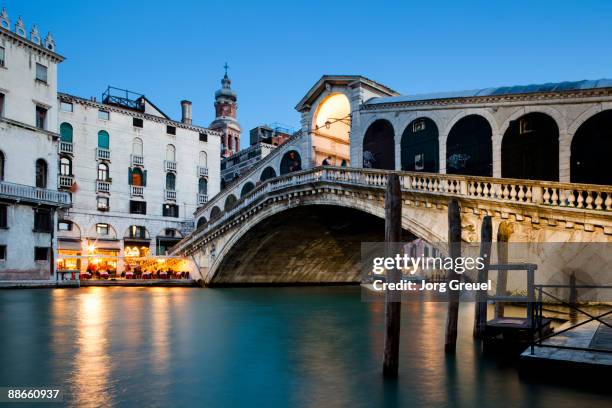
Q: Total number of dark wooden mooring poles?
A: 4